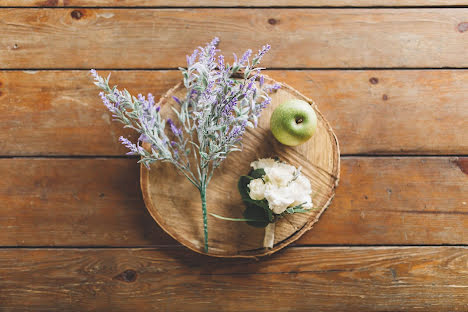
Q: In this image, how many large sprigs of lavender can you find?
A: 1